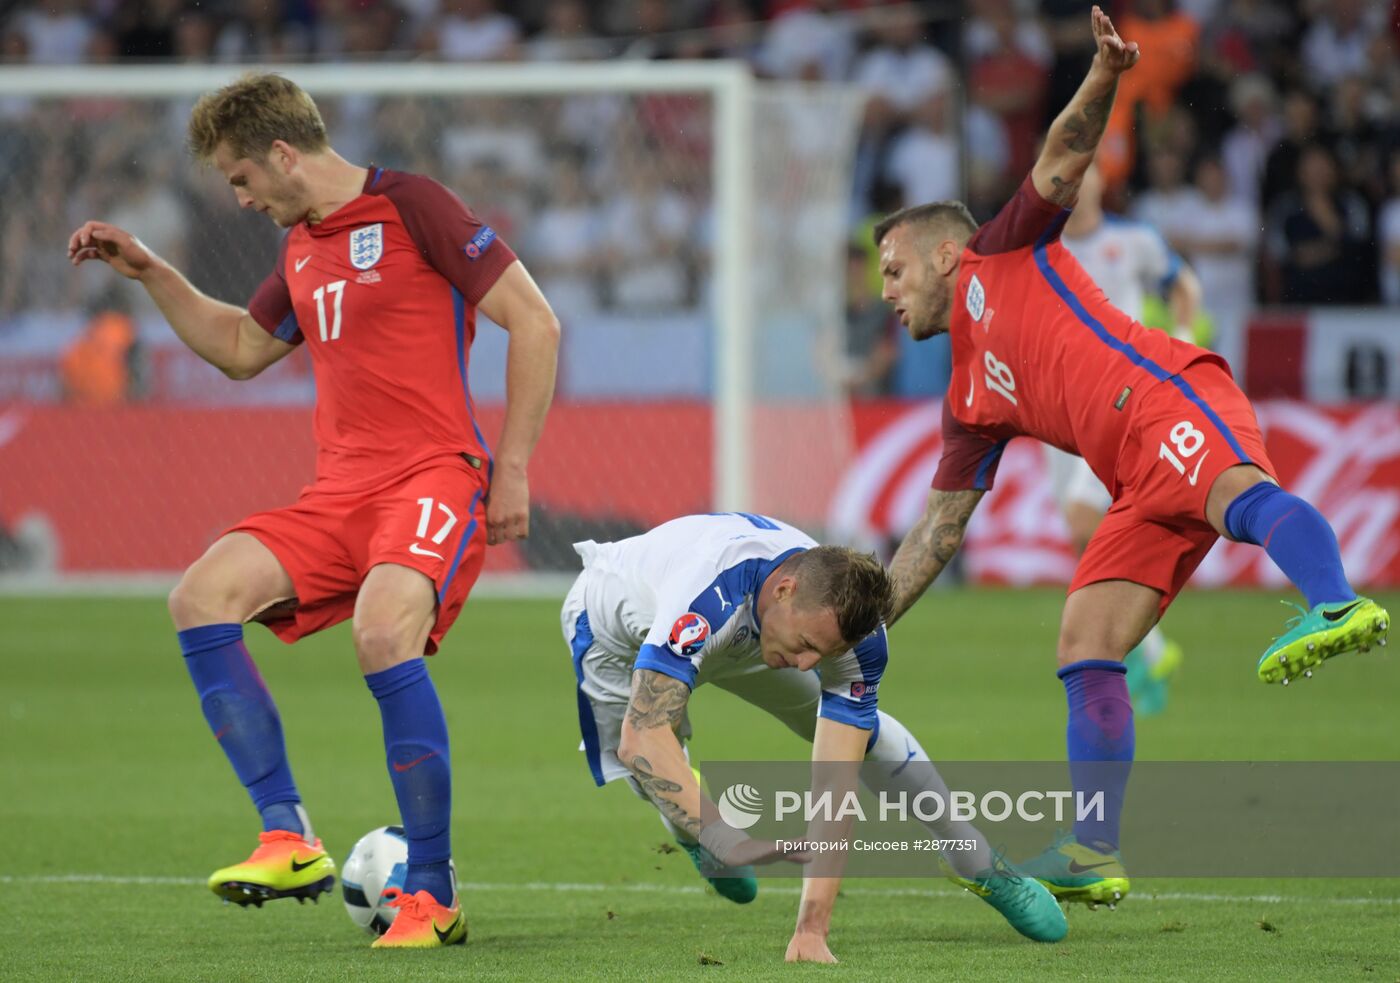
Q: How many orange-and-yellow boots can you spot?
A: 2